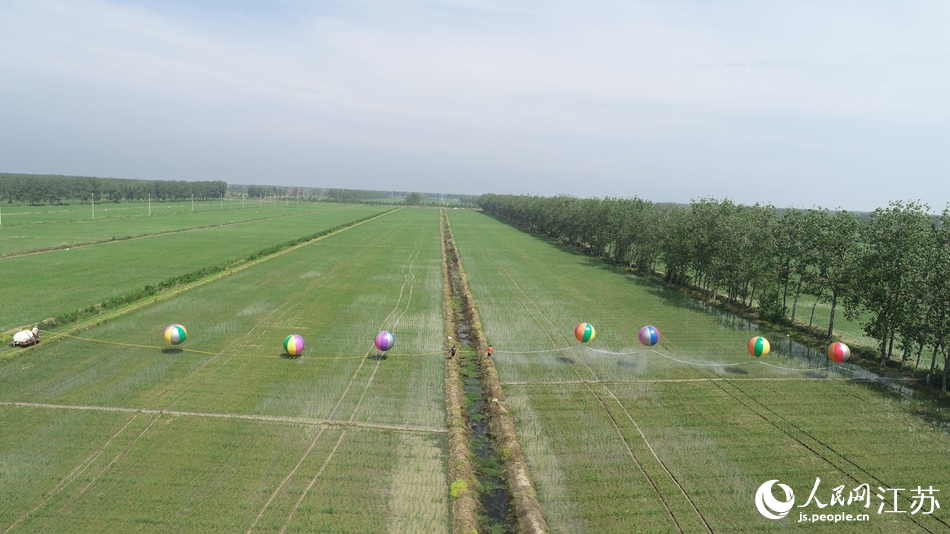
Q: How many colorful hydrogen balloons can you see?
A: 7